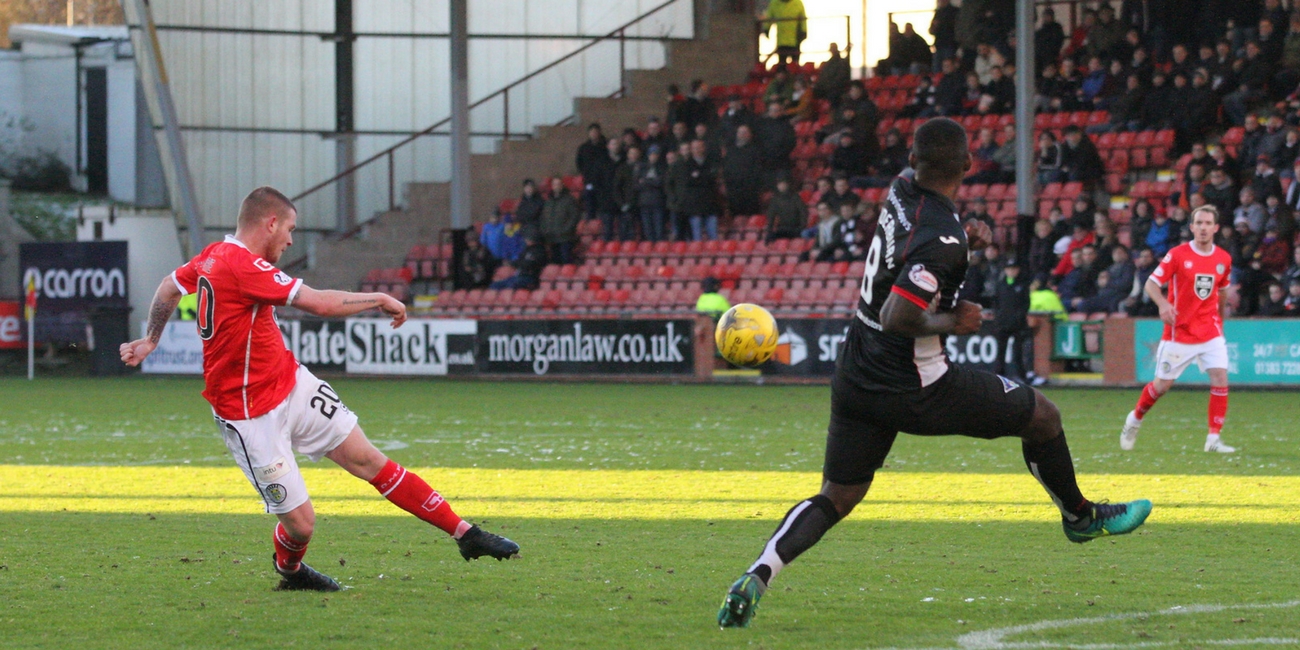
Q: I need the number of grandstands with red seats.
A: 1